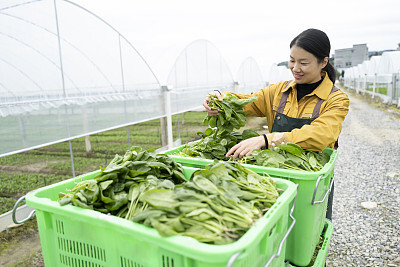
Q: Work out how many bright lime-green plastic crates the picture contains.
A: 3